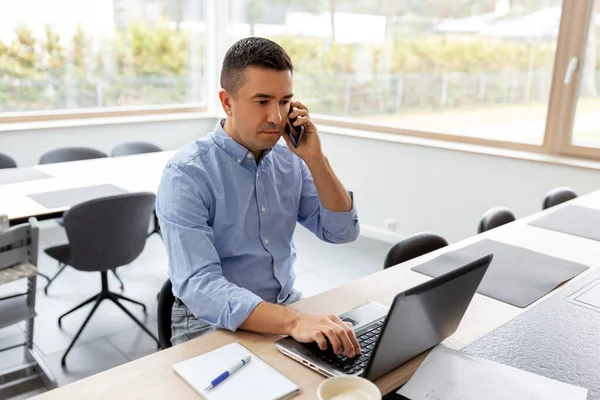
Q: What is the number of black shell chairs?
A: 8